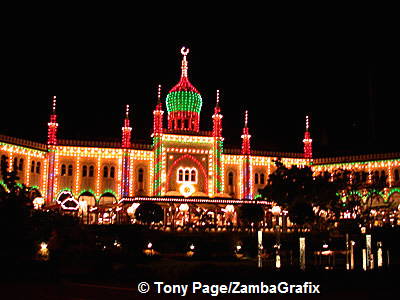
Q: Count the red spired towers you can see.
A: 6